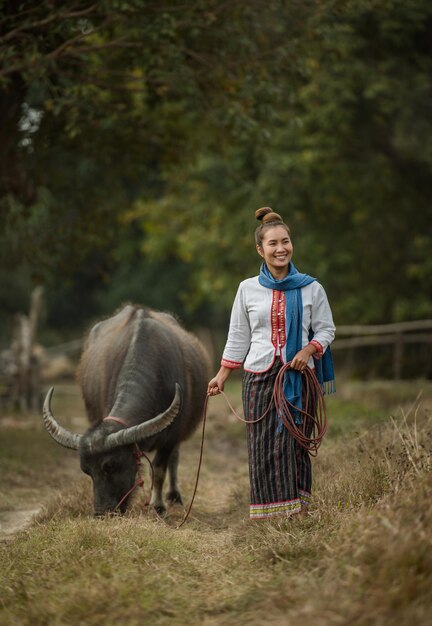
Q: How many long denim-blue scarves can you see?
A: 1